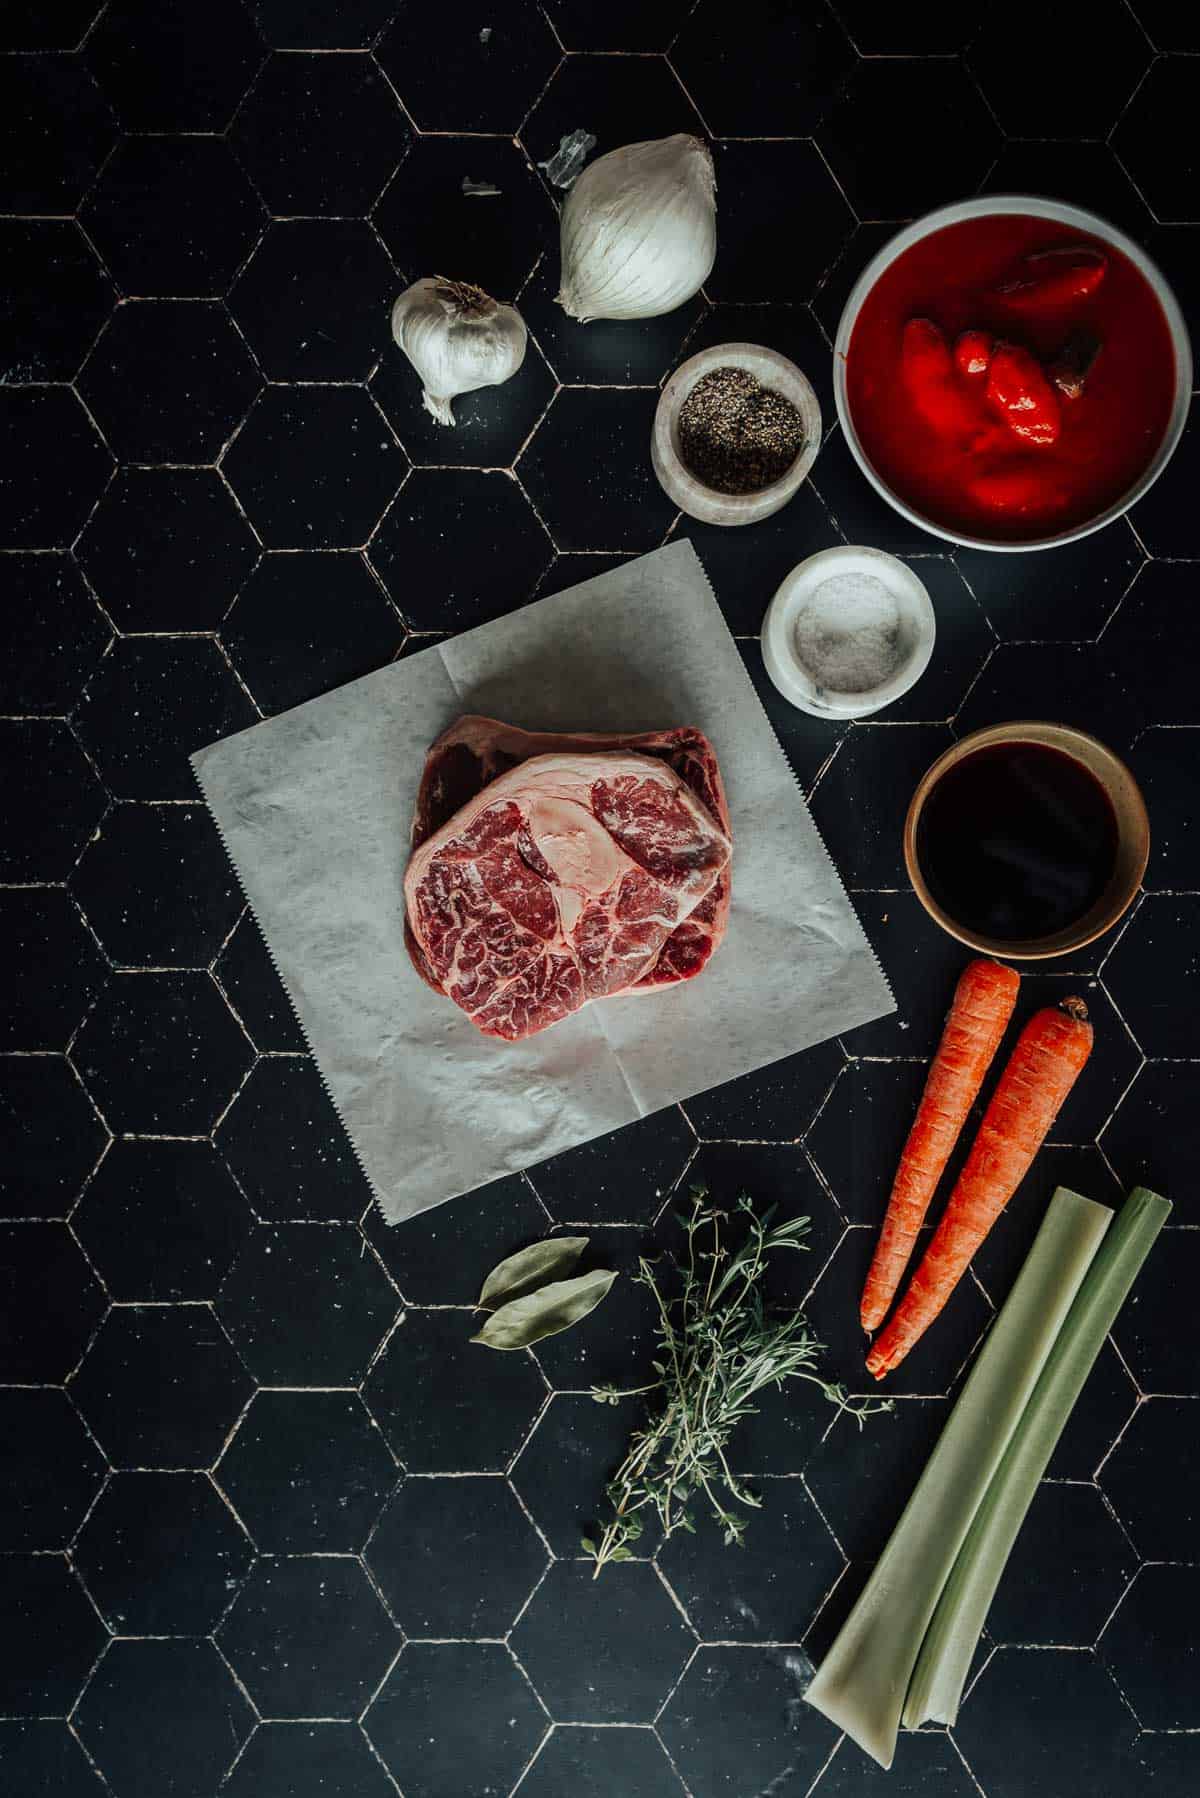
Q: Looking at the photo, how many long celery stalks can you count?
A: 2